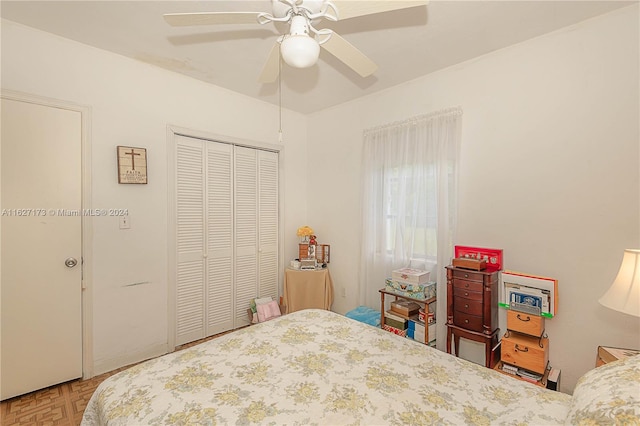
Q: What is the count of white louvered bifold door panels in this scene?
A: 4